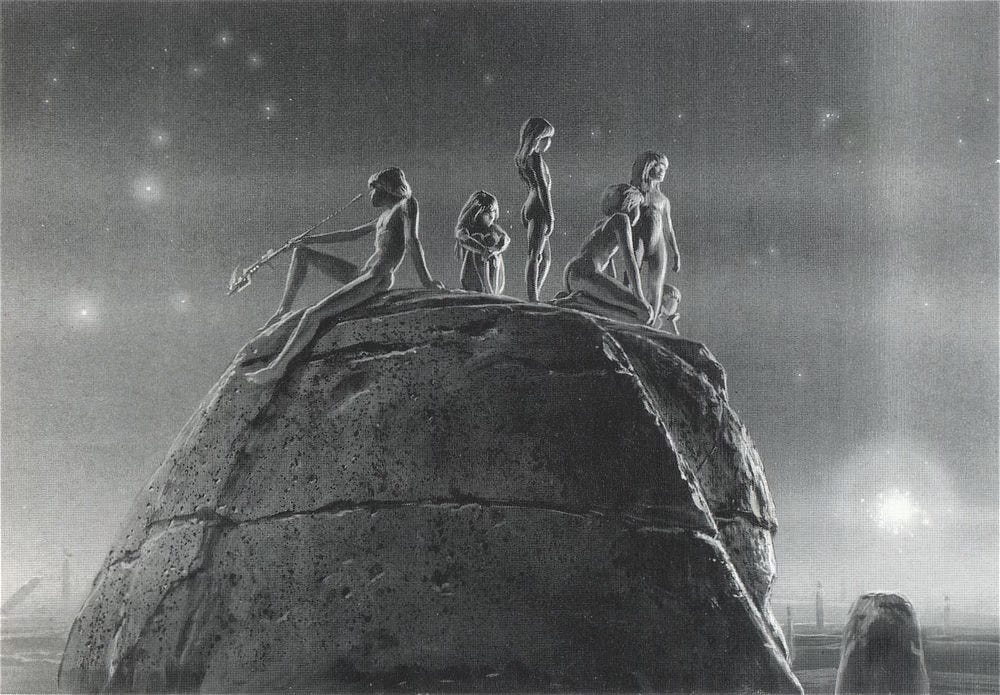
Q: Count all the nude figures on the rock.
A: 6